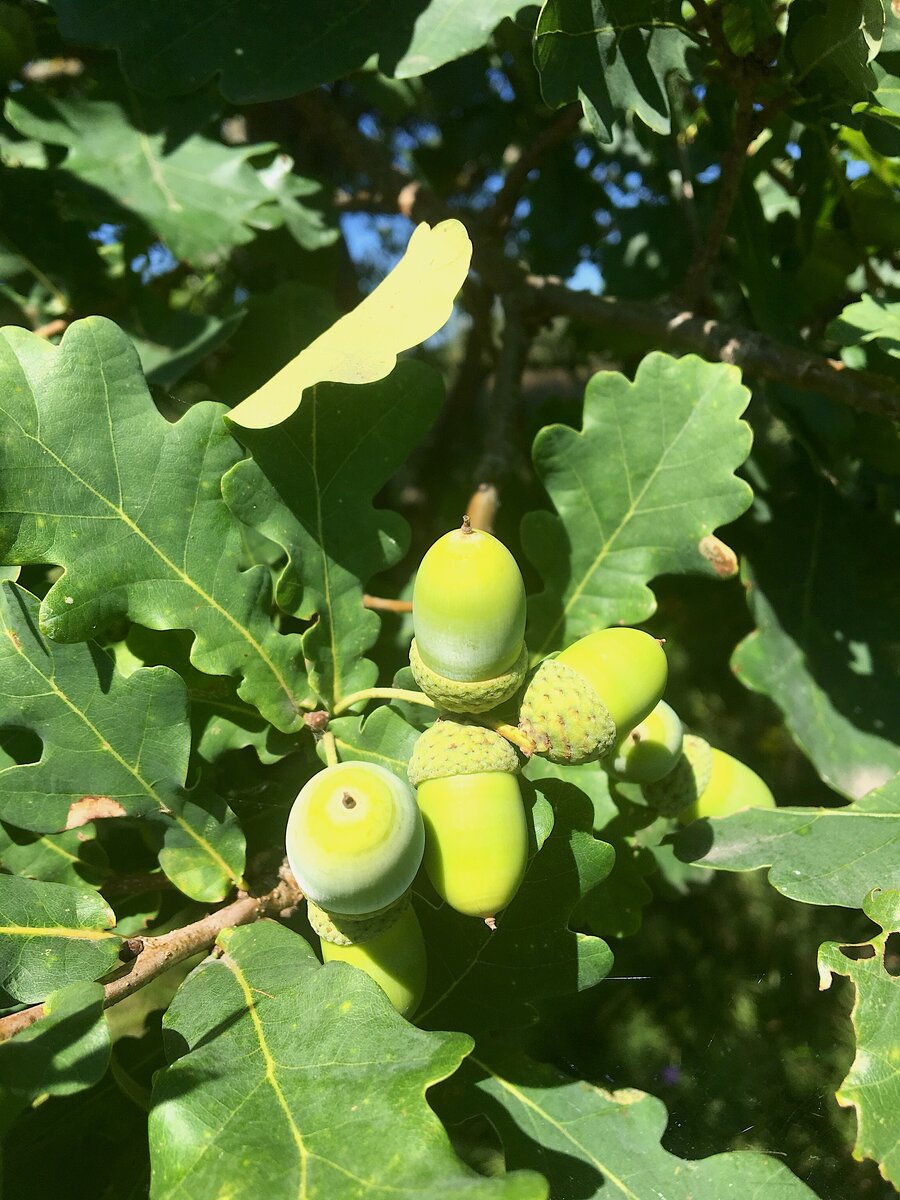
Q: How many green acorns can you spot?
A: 7